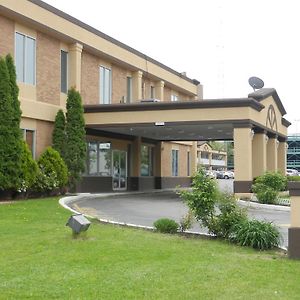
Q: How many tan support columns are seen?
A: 4